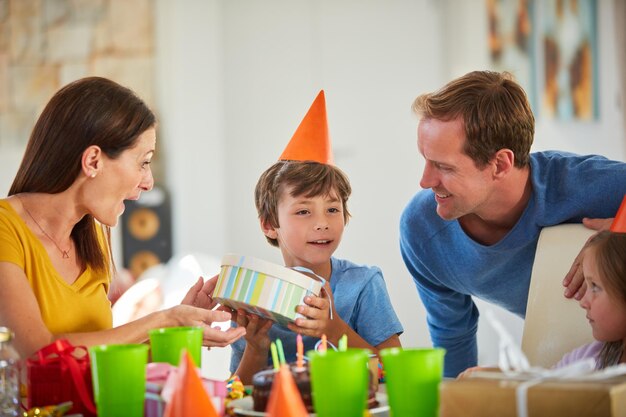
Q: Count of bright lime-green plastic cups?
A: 4